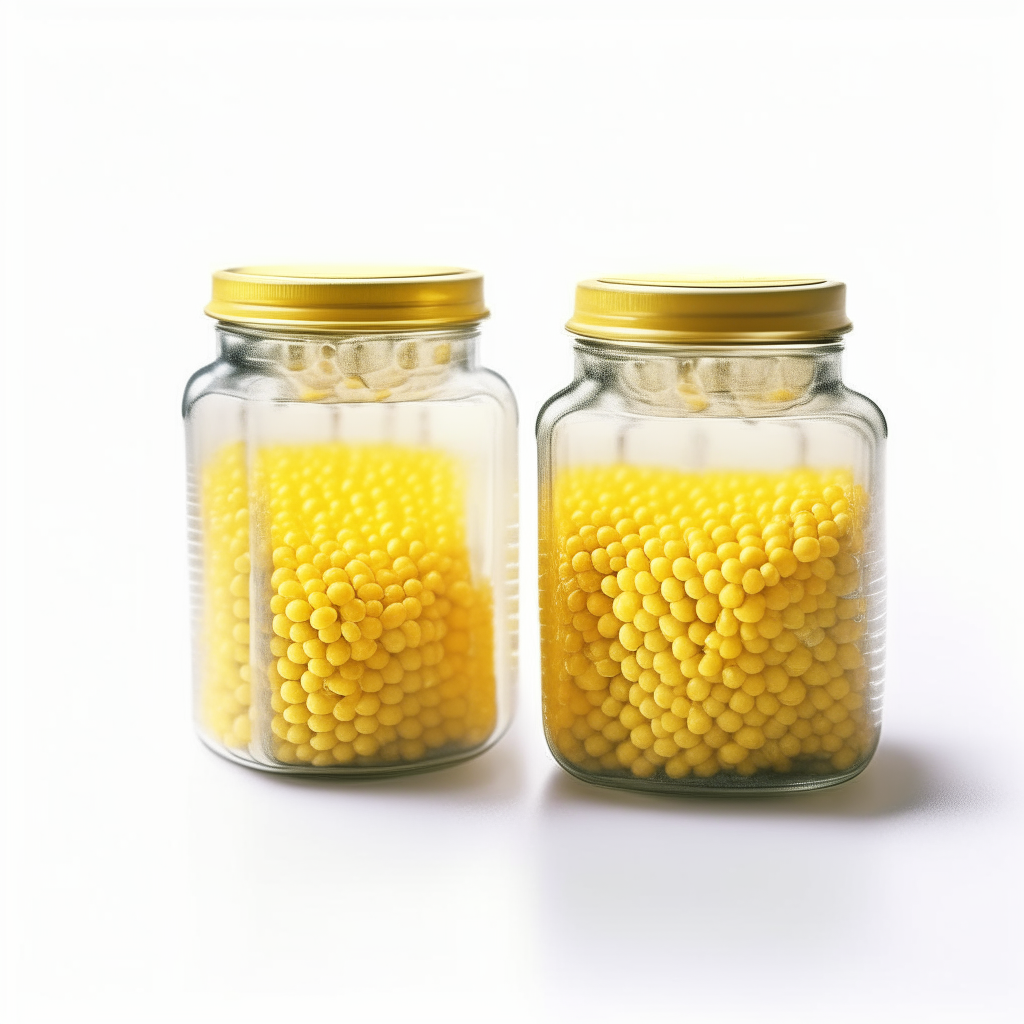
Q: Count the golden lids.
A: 2